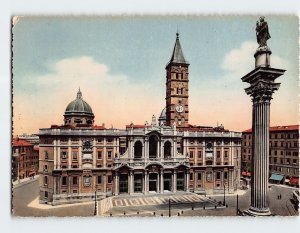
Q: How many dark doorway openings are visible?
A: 5